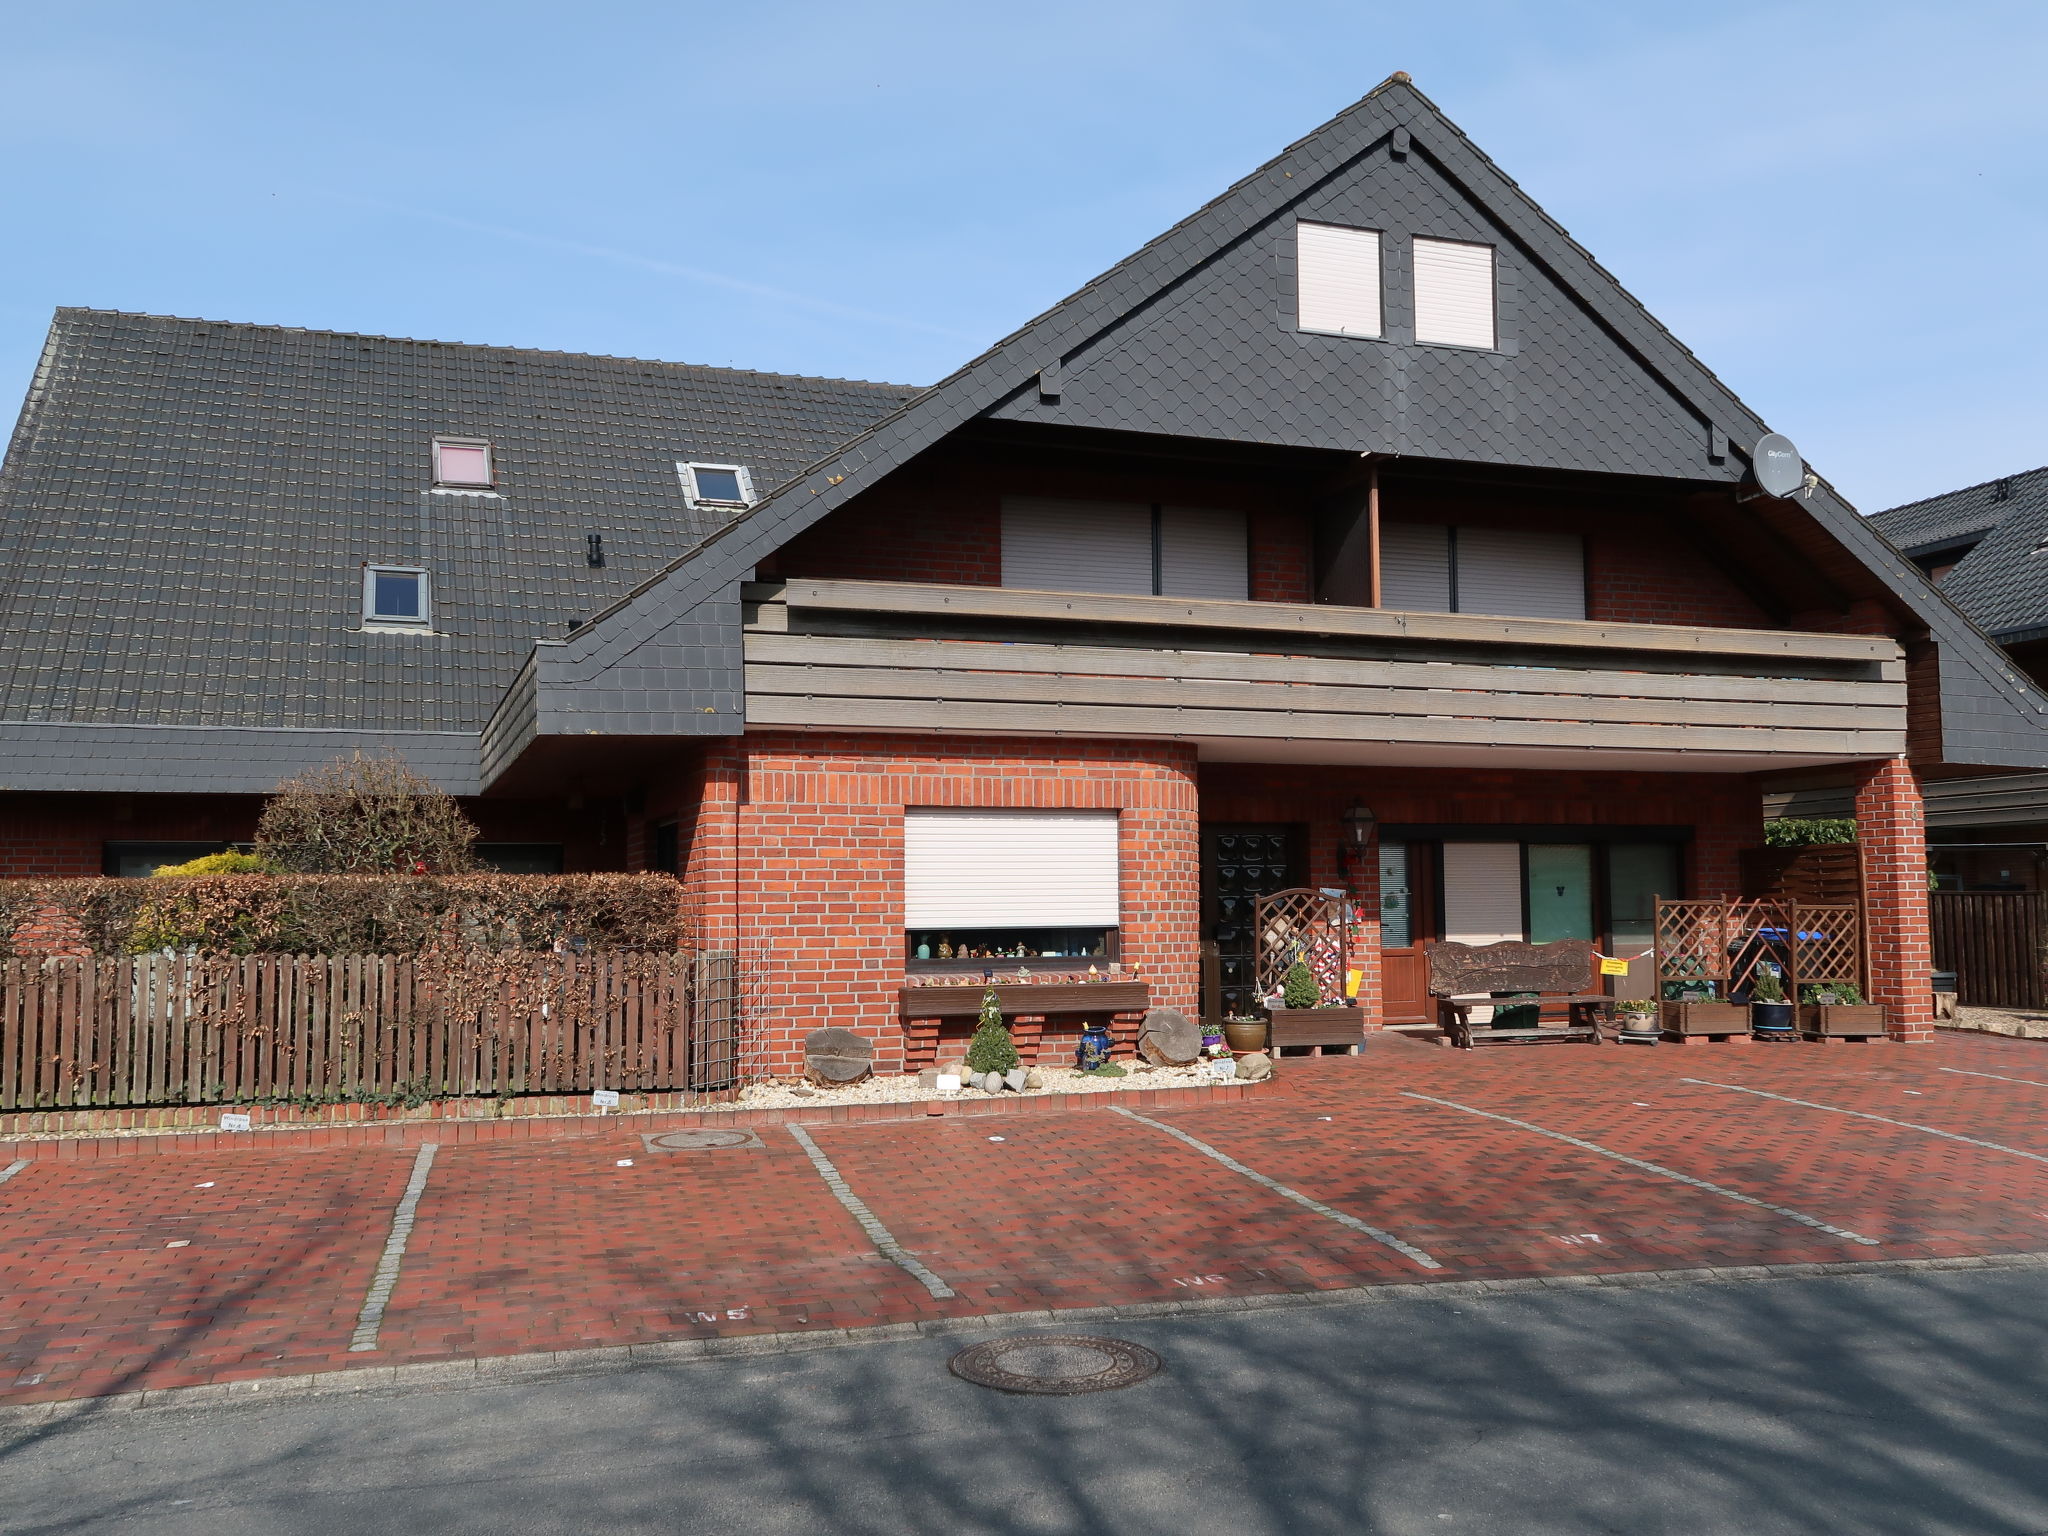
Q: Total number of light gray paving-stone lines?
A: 7